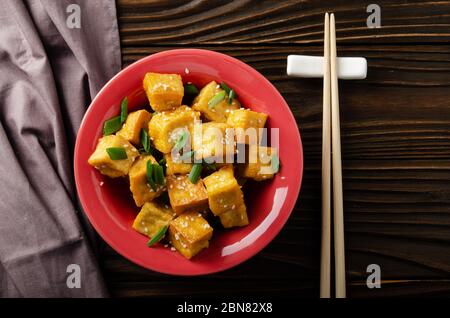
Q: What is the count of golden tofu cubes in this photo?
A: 15